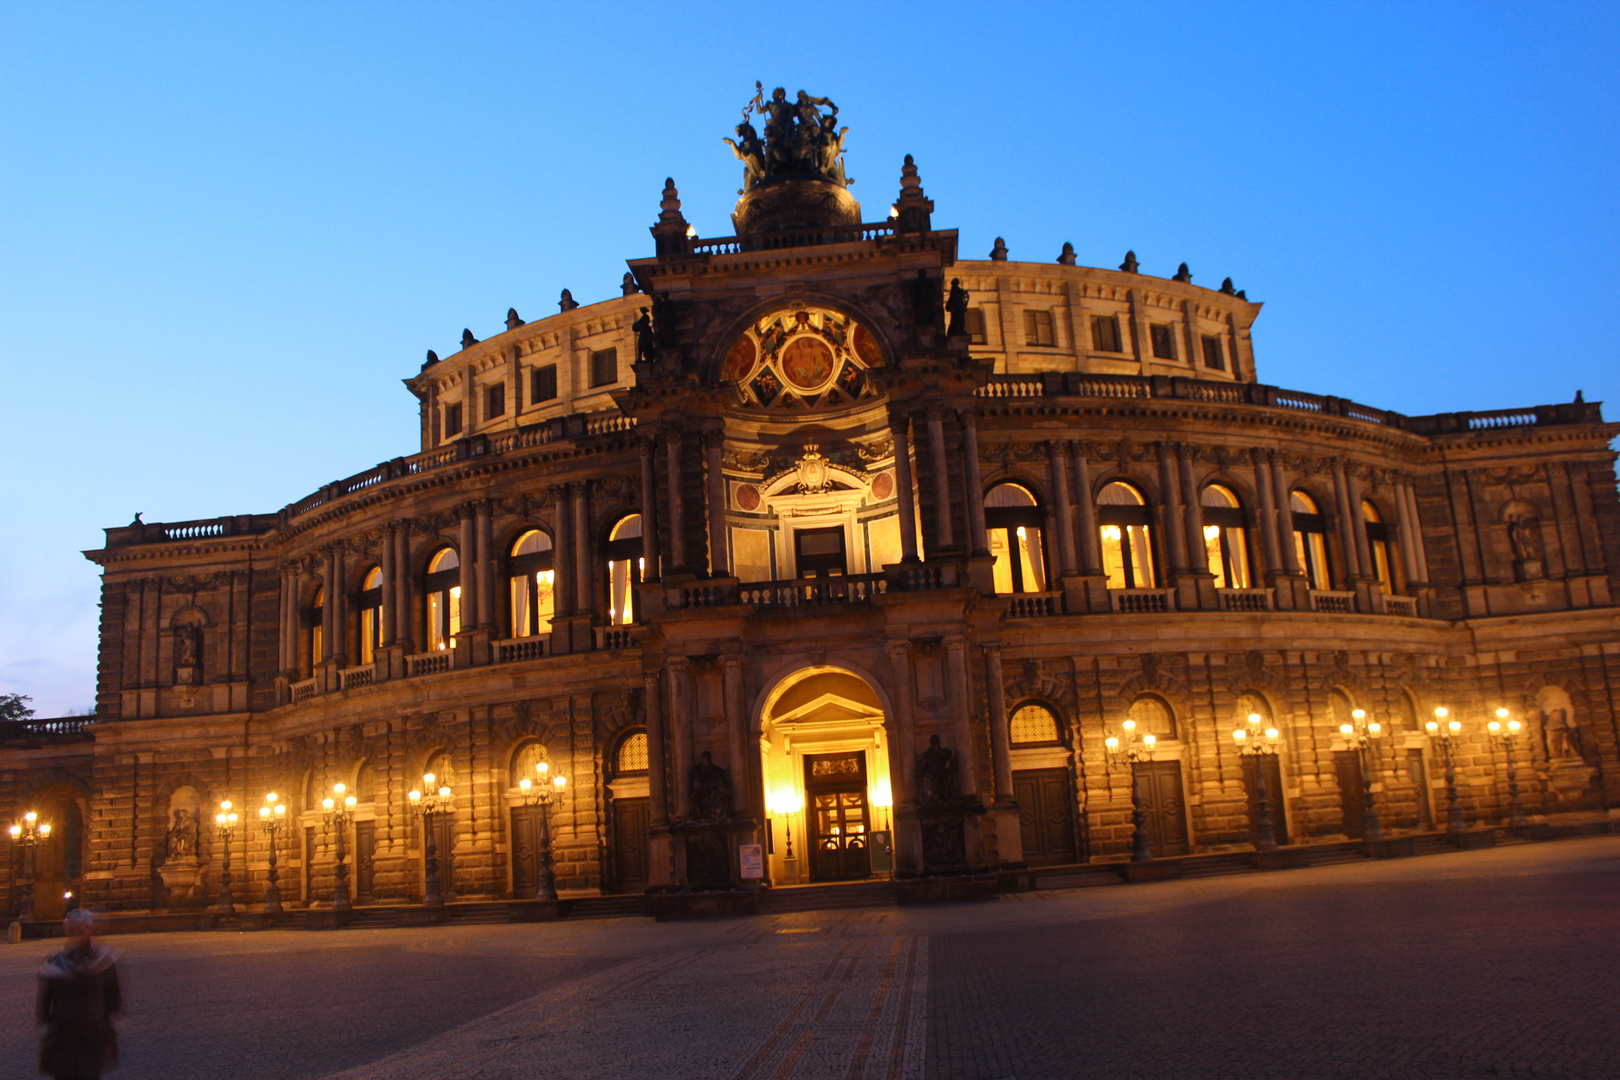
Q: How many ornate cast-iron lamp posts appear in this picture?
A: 11